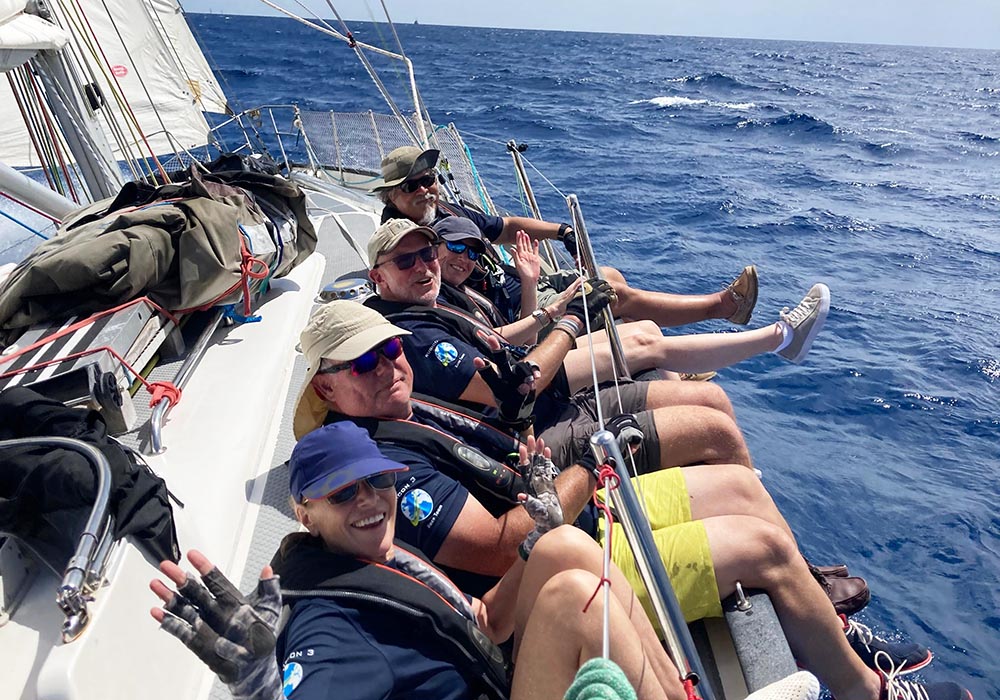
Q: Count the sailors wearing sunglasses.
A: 5